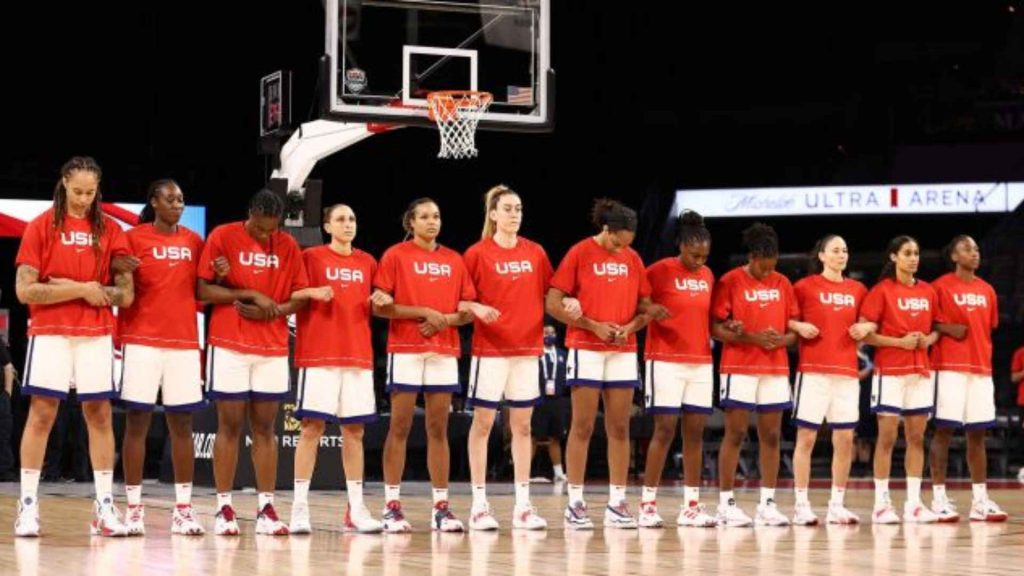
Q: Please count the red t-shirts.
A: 12